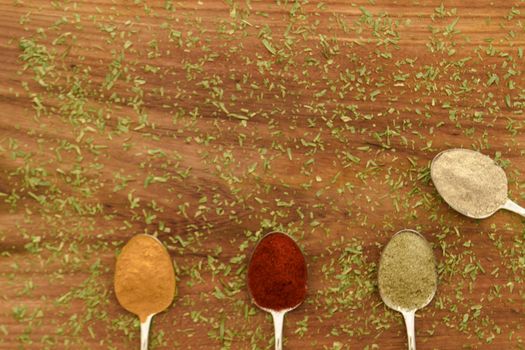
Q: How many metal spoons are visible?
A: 4